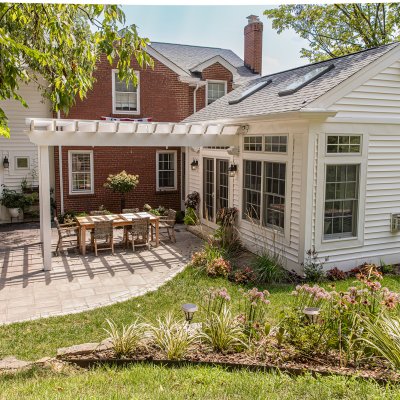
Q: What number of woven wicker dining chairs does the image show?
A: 6